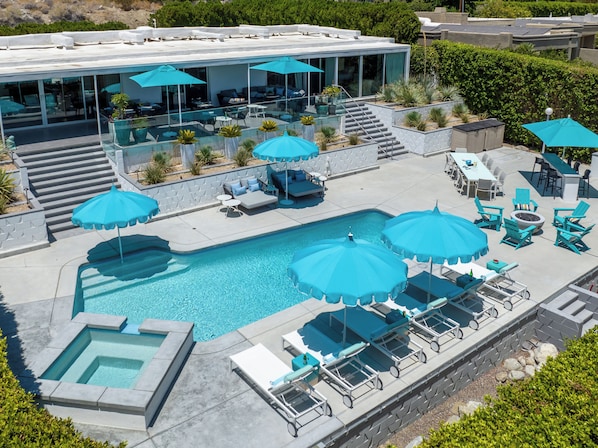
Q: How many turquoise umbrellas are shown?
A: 7